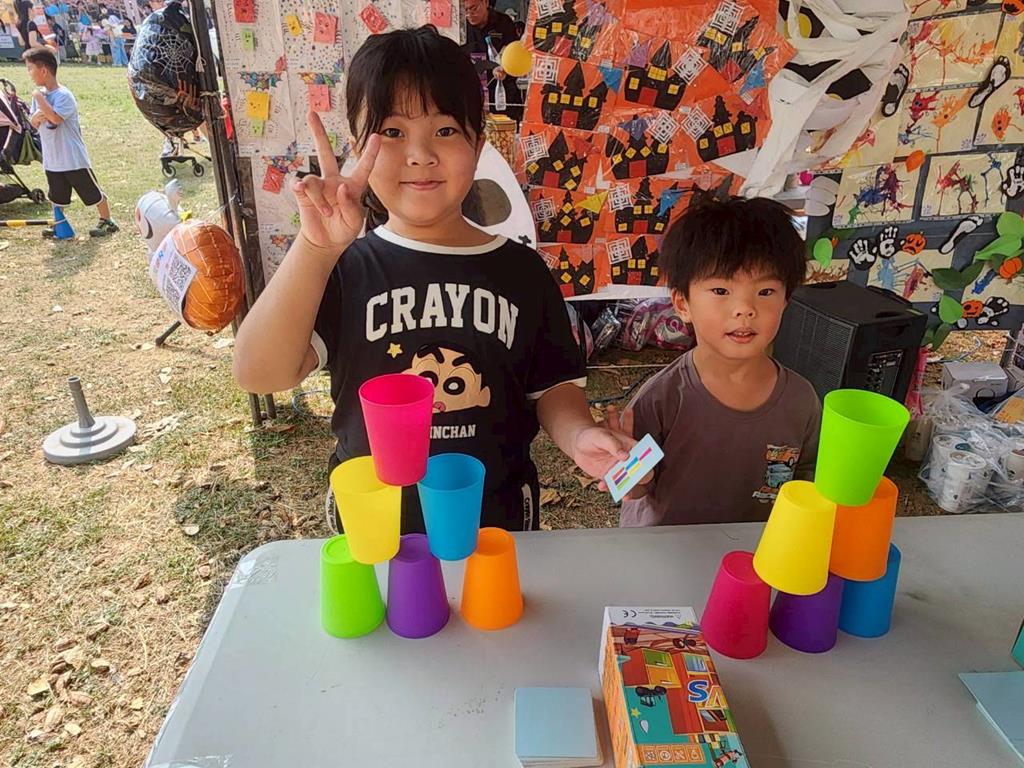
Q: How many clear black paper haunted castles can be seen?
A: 11